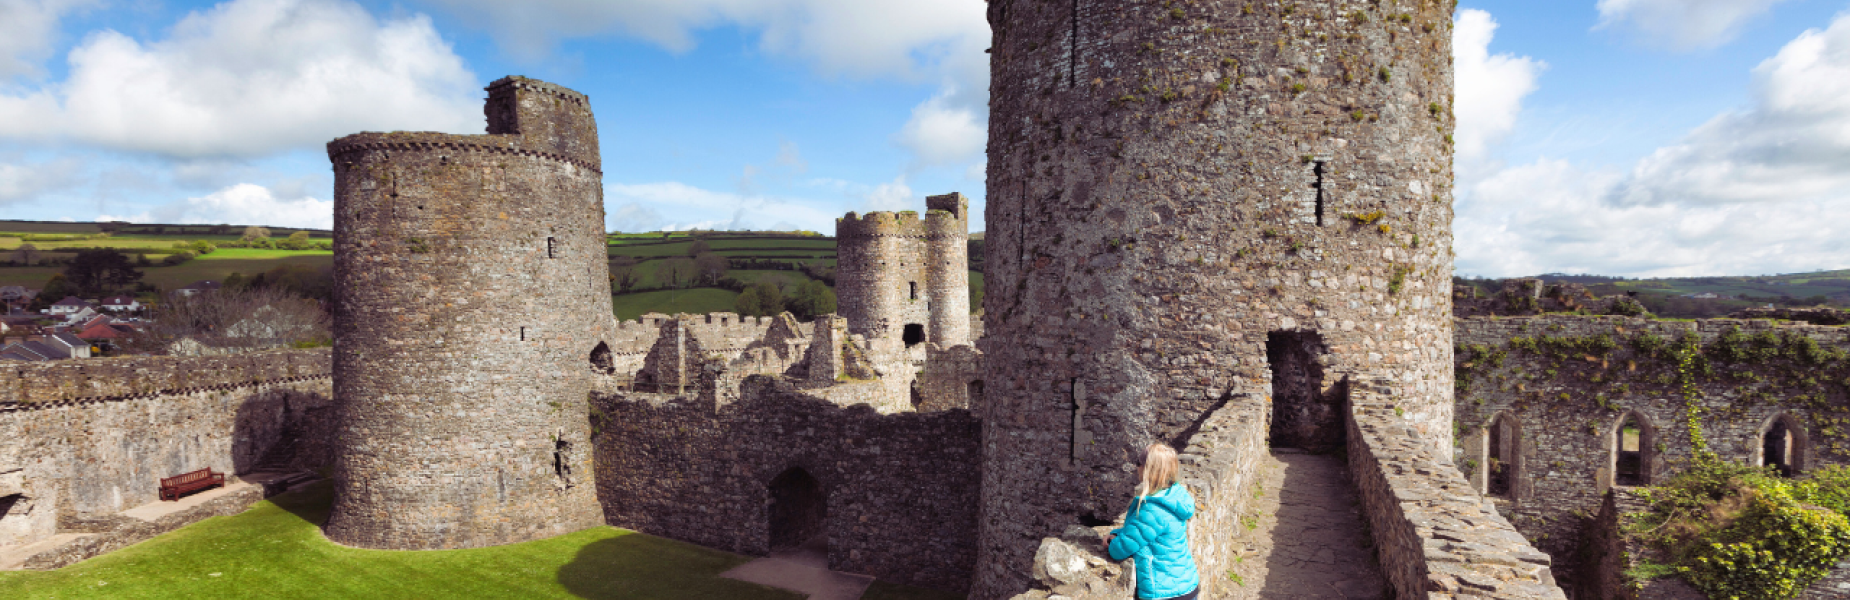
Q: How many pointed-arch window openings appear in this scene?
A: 3